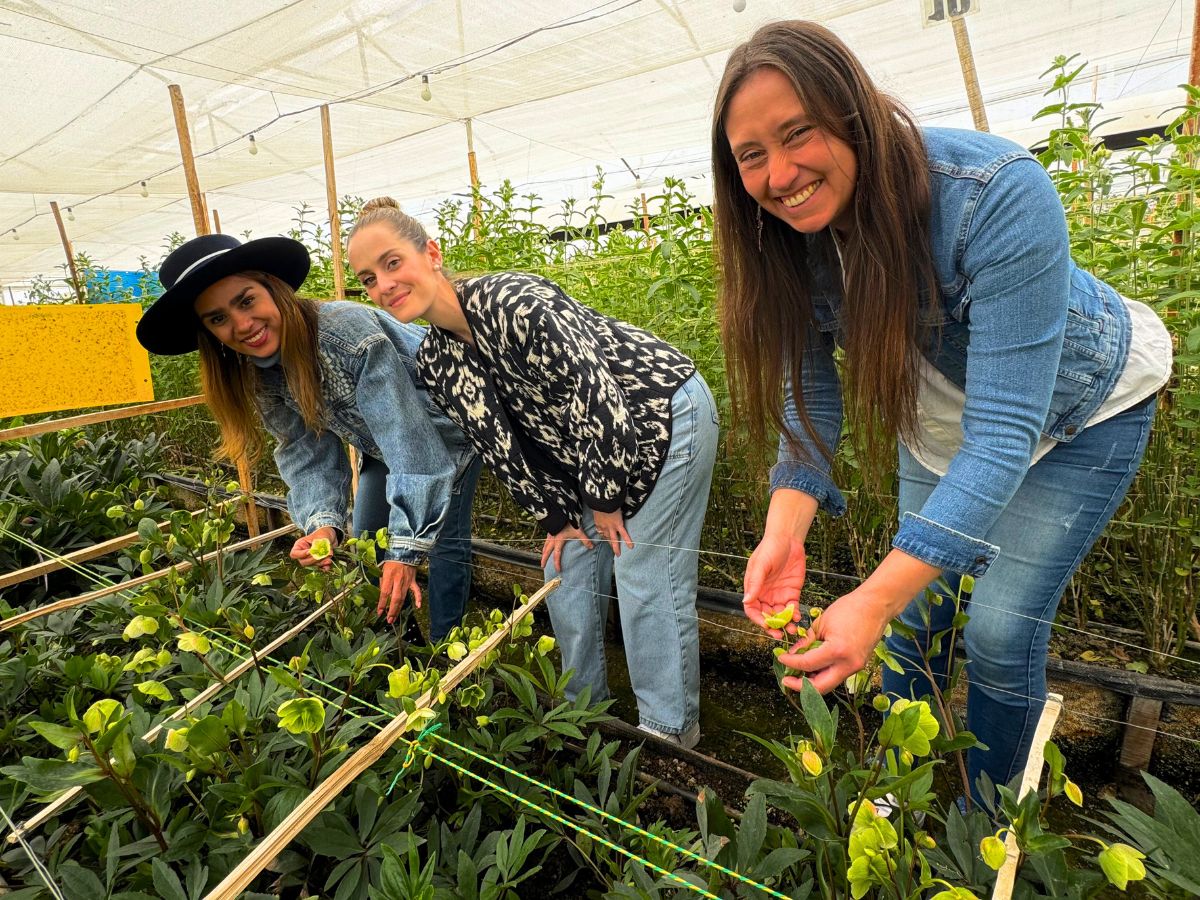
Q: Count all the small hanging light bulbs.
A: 6